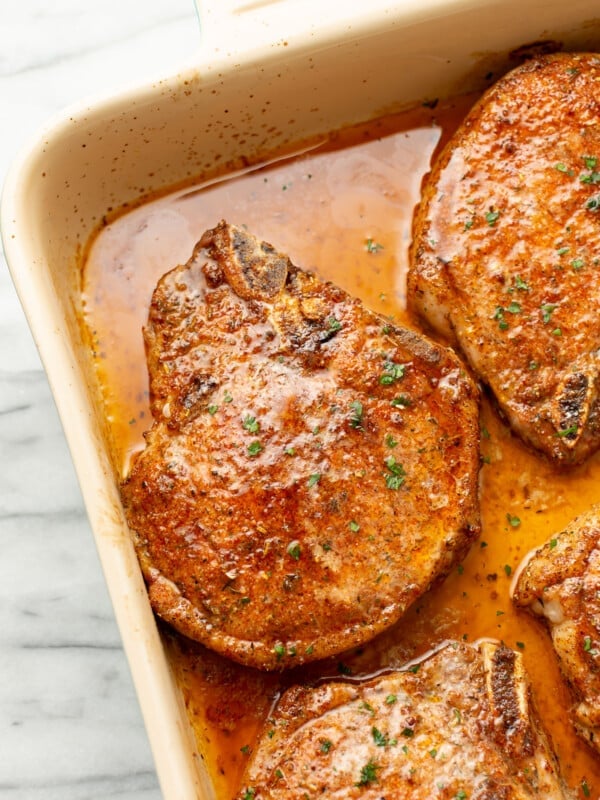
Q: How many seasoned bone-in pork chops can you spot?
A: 4